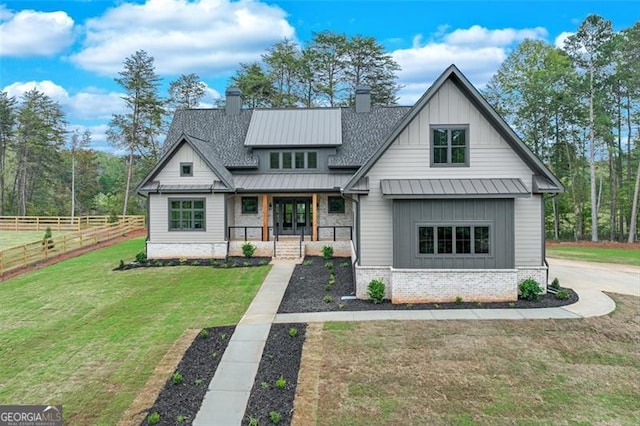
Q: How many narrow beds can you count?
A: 2